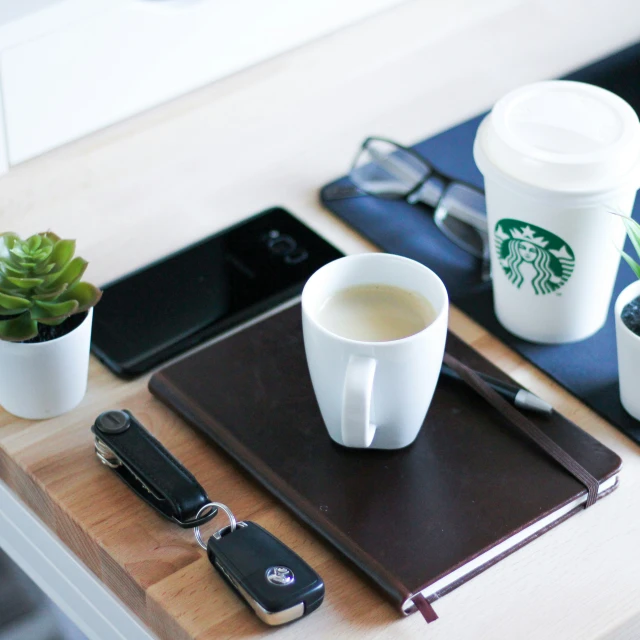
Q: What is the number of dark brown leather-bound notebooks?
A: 1